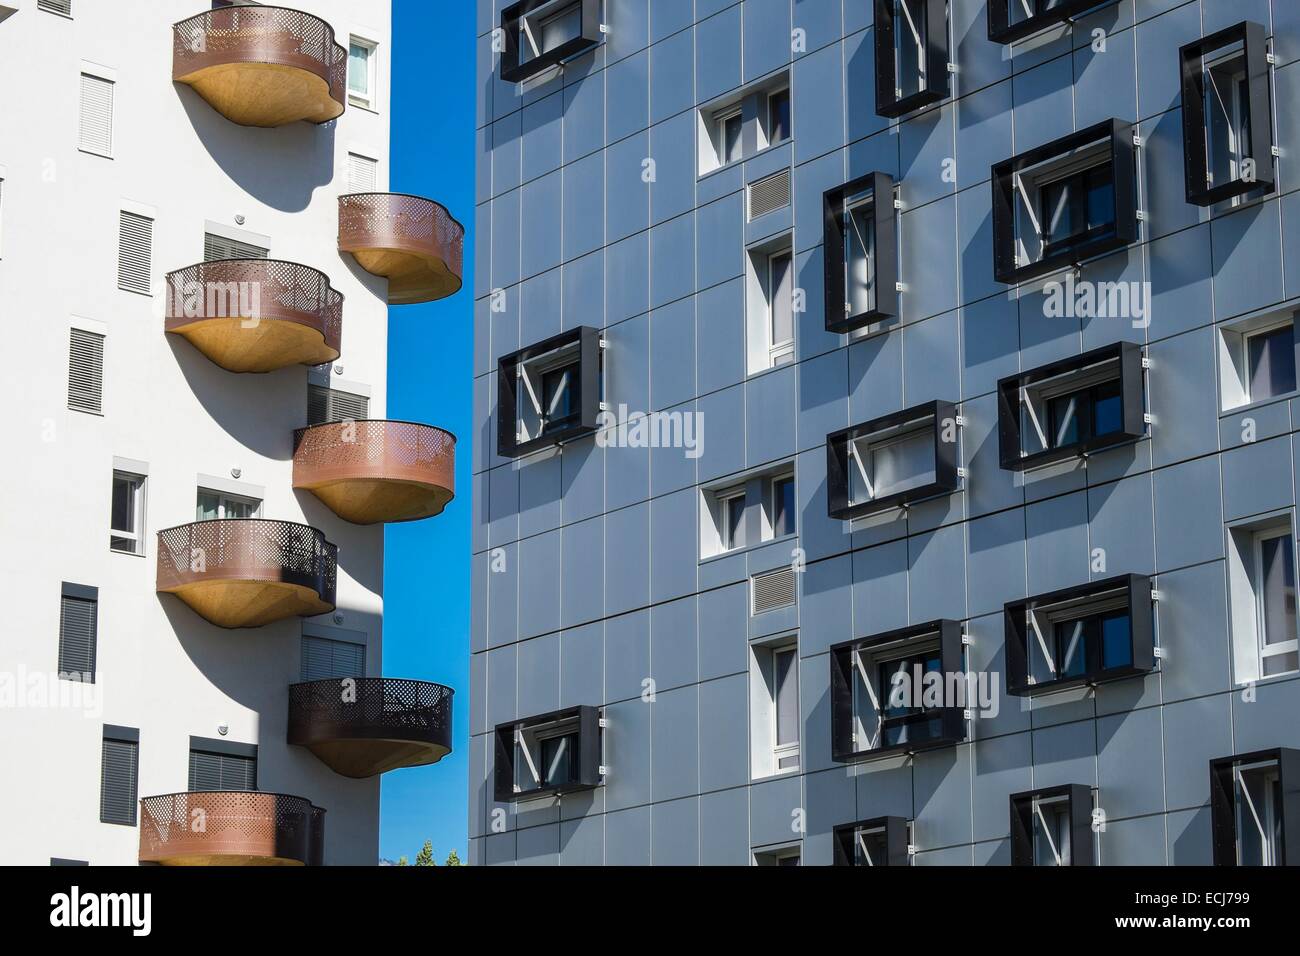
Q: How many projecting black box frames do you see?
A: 15